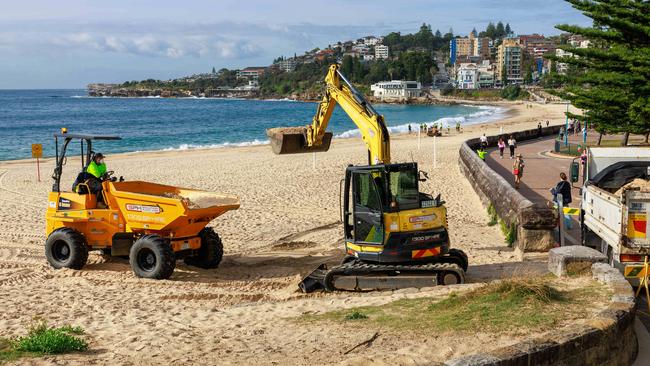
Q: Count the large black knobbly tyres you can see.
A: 3